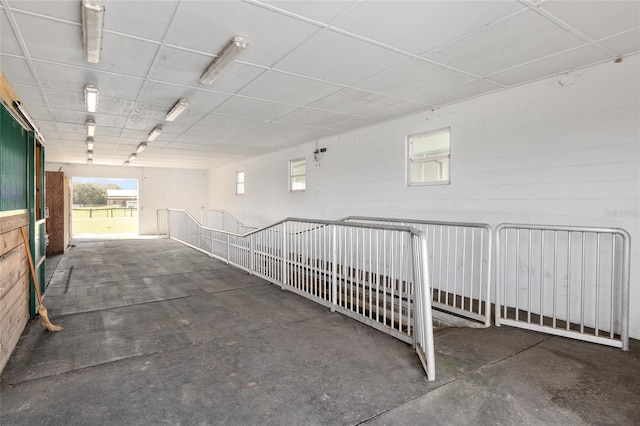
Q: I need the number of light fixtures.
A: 12